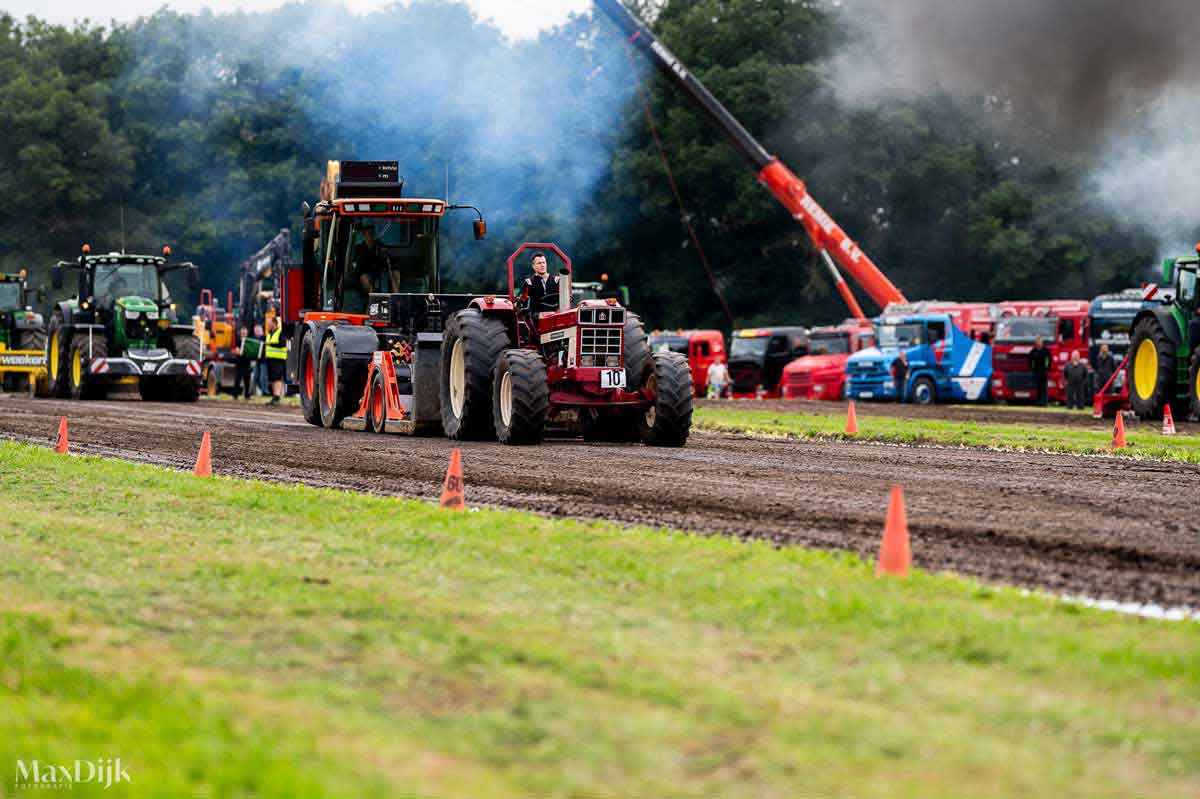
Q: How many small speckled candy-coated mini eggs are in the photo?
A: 0